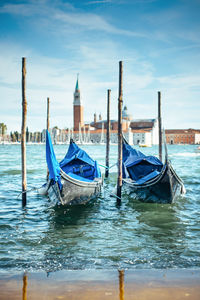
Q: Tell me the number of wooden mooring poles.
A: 5